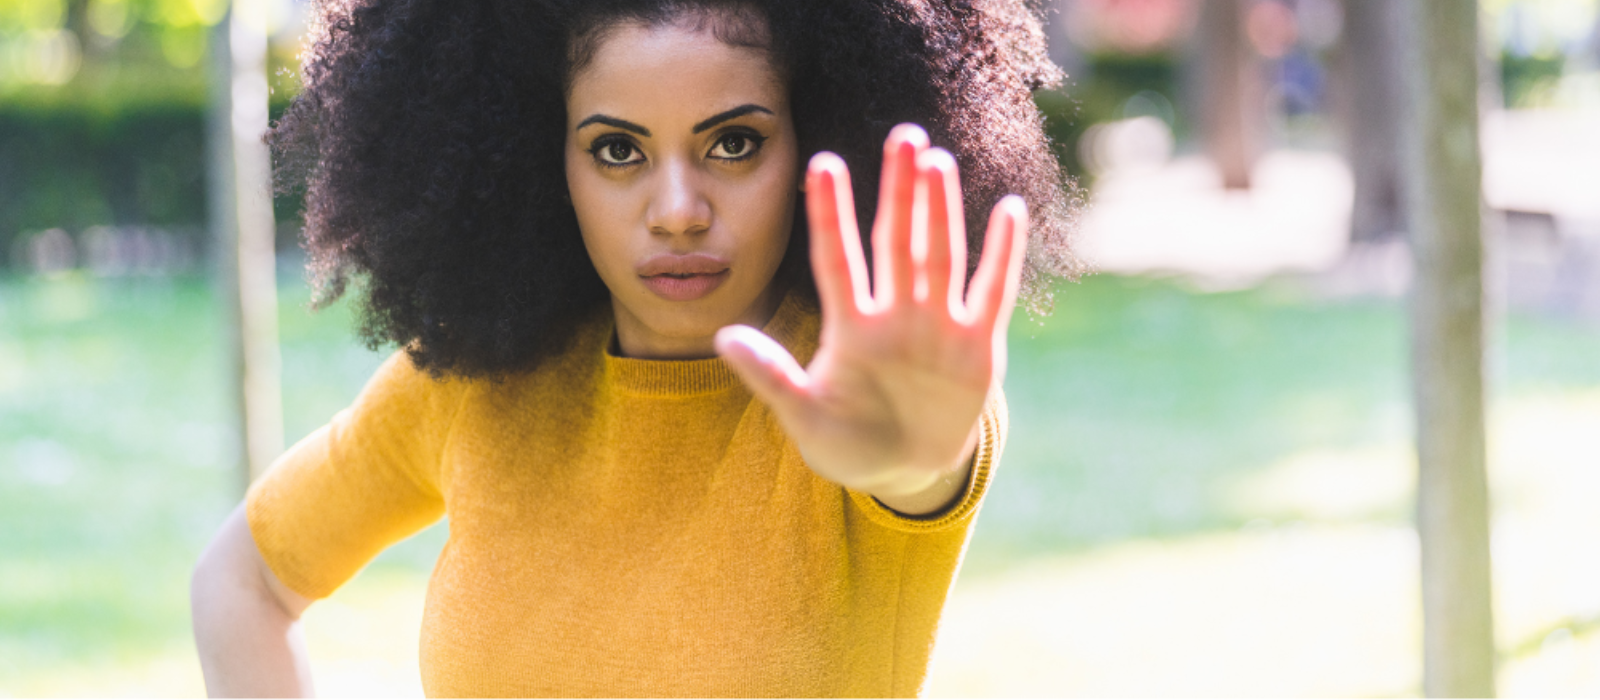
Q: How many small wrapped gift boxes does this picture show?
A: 0